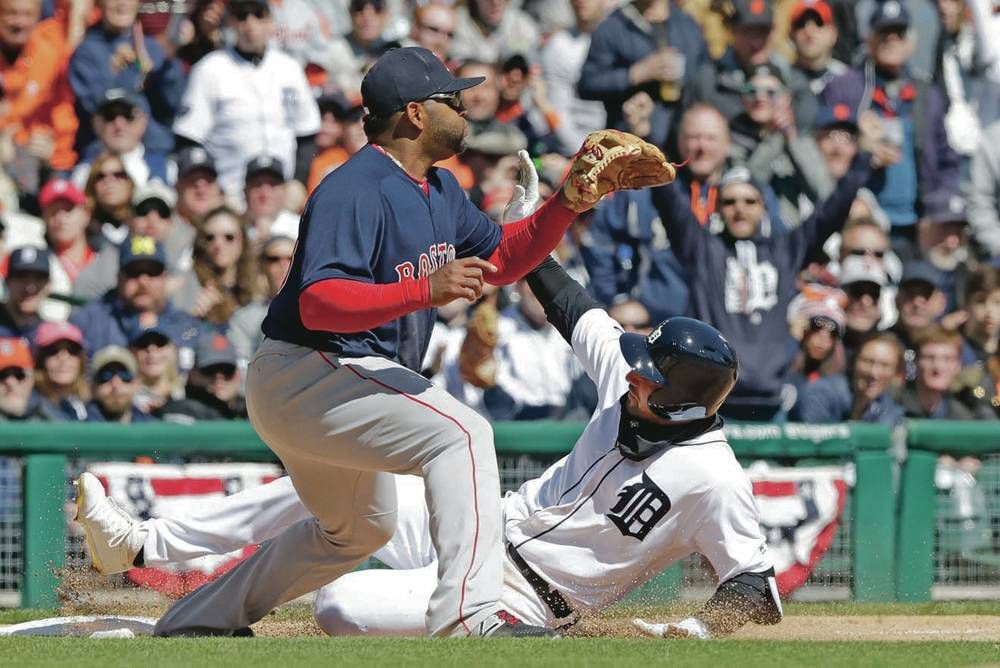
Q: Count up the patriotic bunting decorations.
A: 2